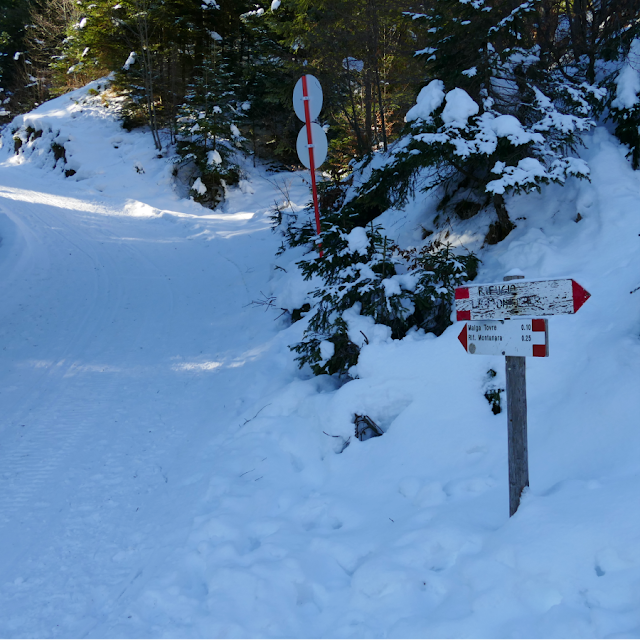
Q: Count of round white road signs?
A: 2